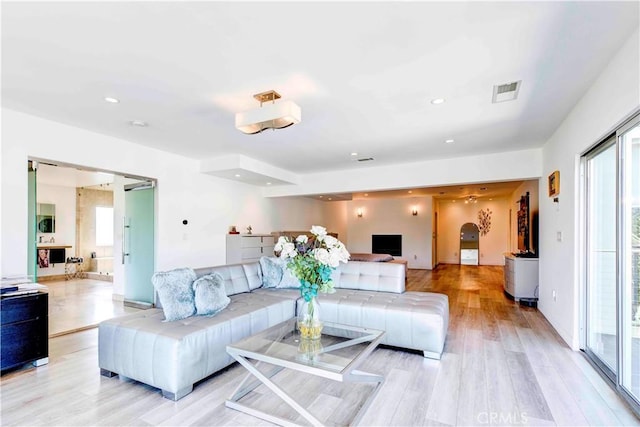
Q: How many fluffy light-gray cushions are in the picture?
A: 4